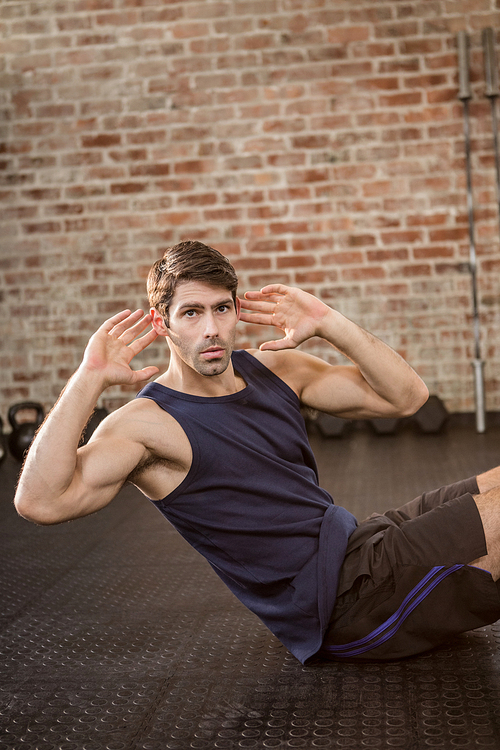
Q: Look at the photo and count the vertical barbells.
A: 2